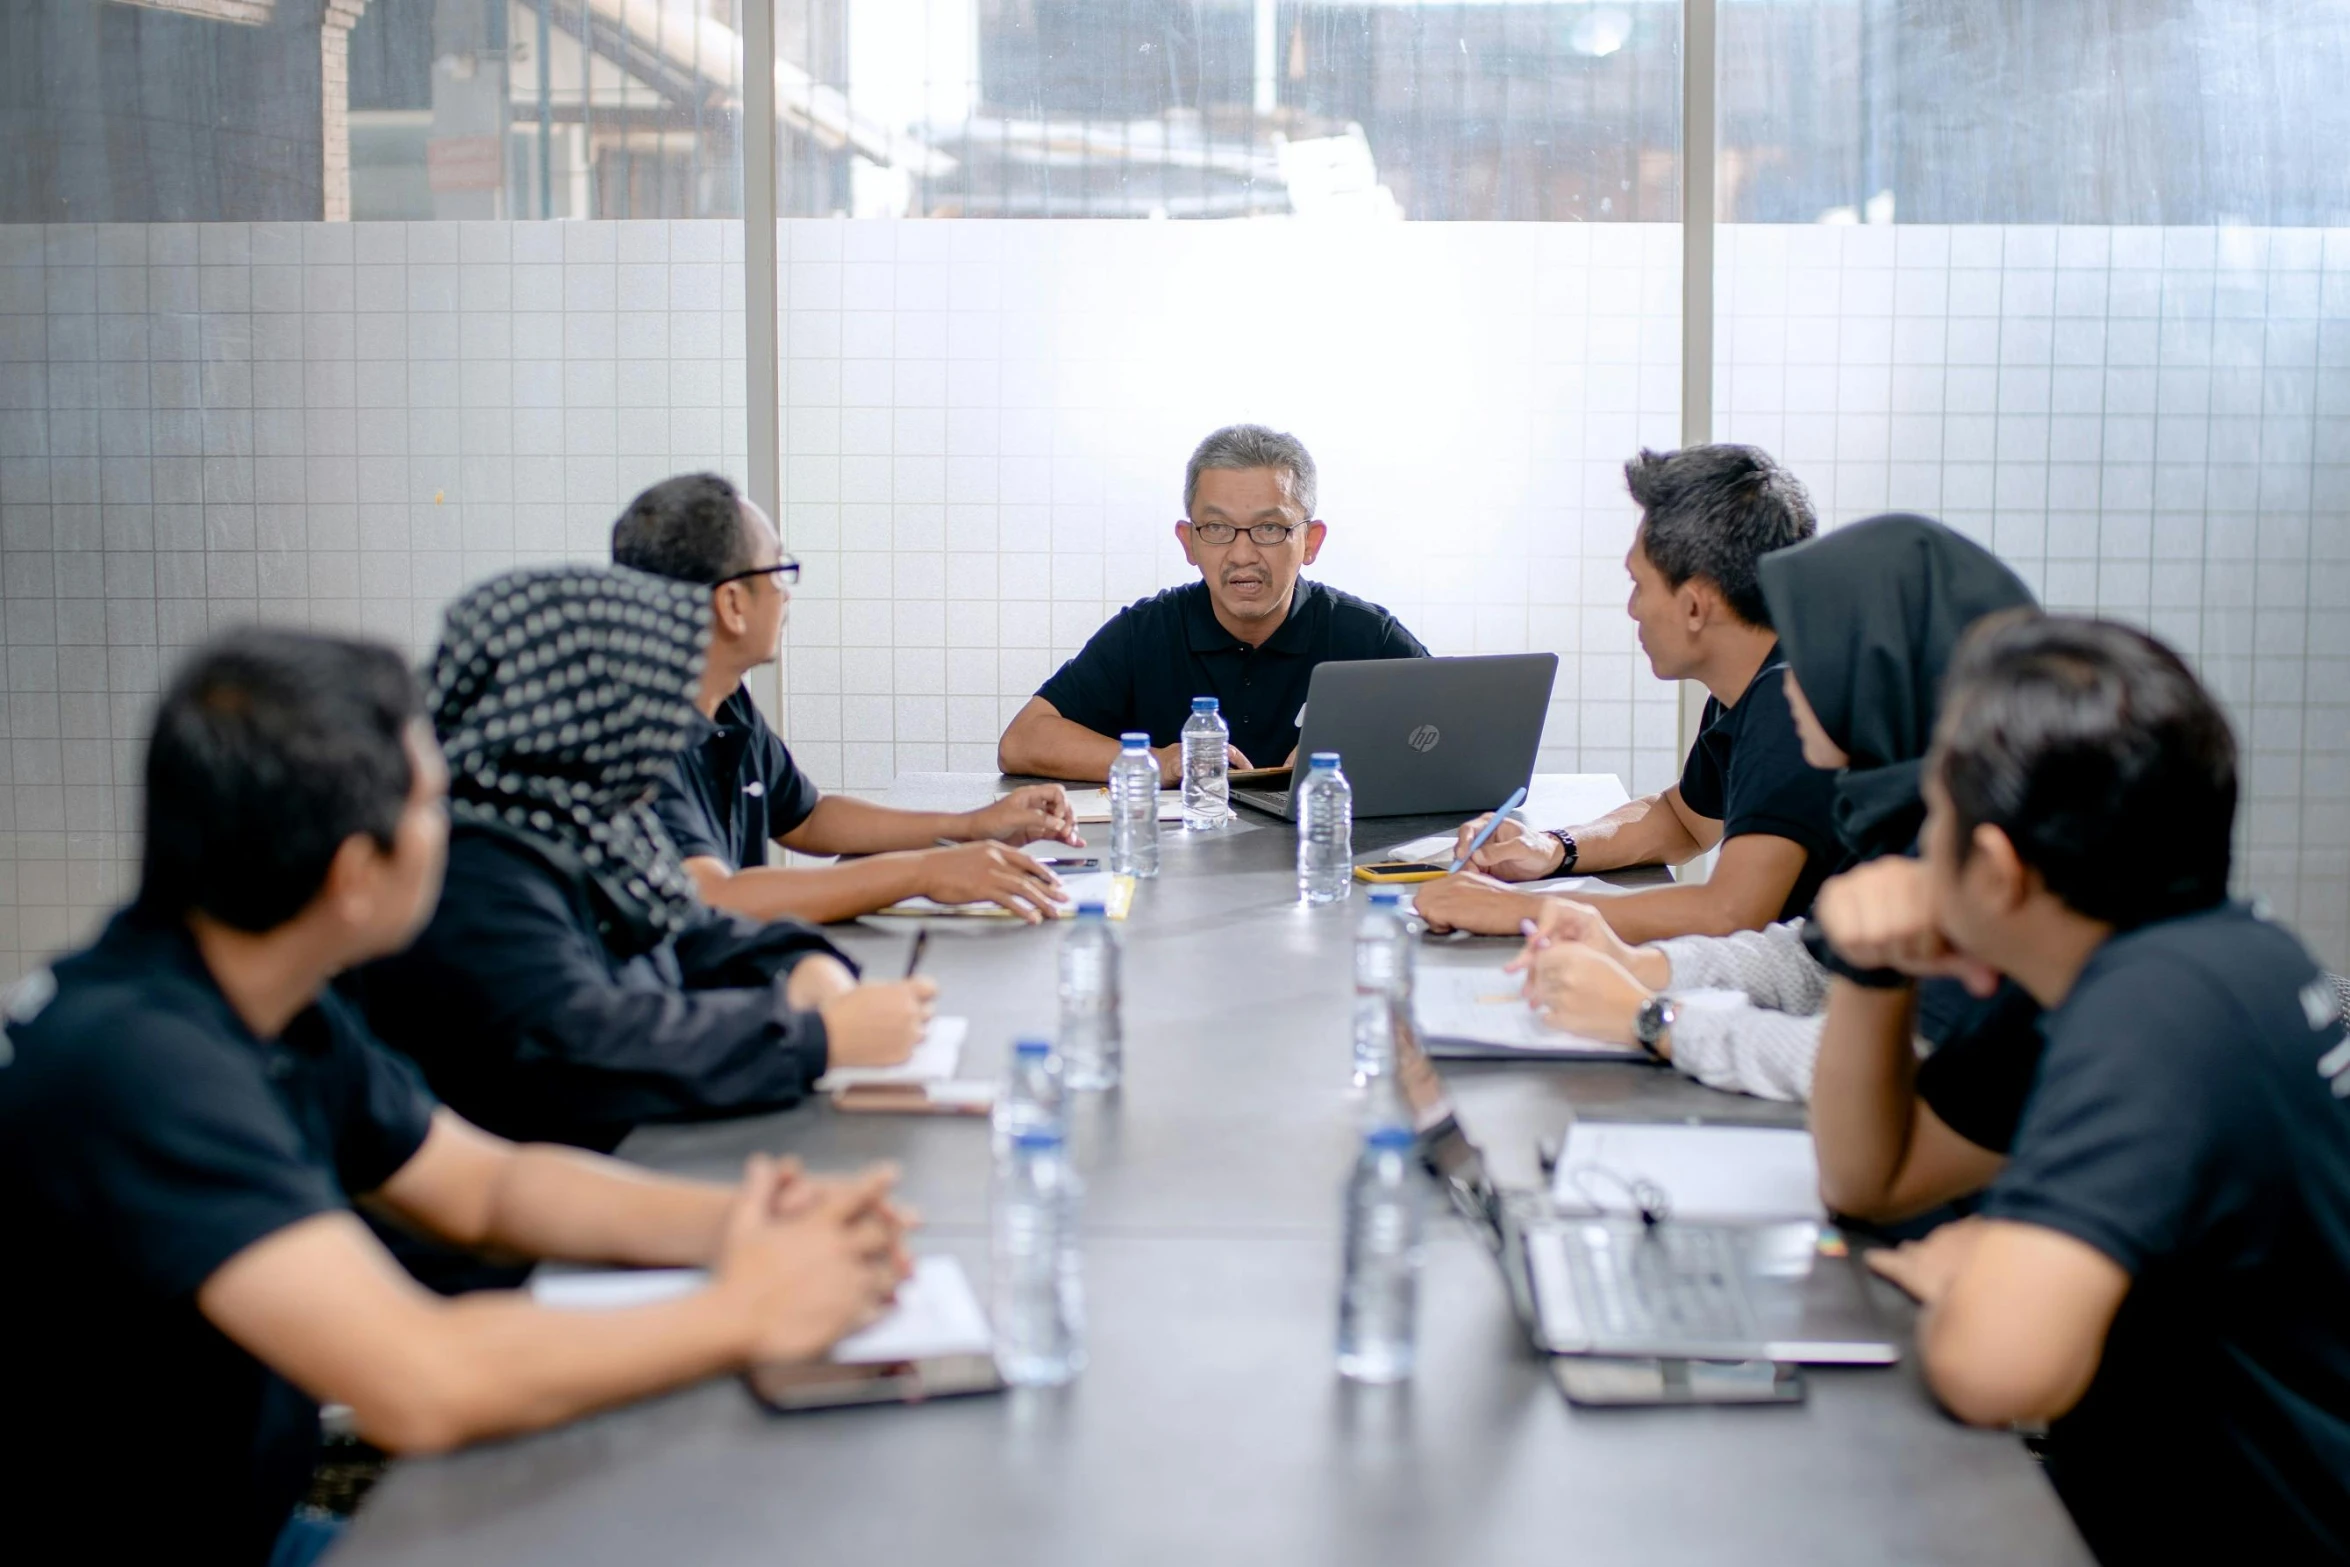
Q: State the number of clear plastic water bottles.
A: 8